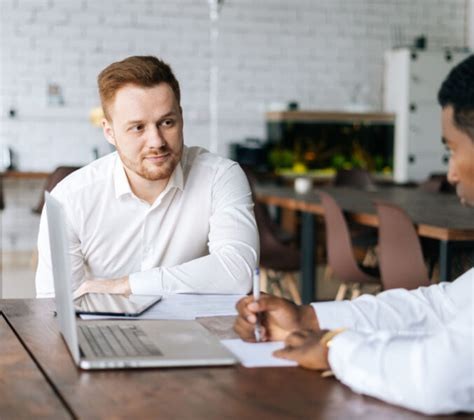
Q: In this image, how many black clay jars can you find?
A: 0